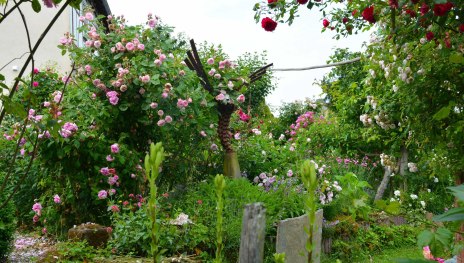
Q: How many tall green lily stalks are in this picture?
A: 3